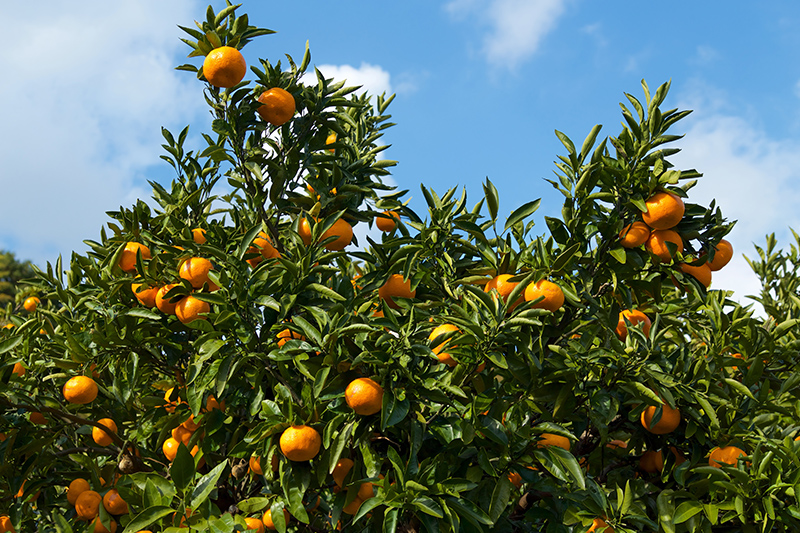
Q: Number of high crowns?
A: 2